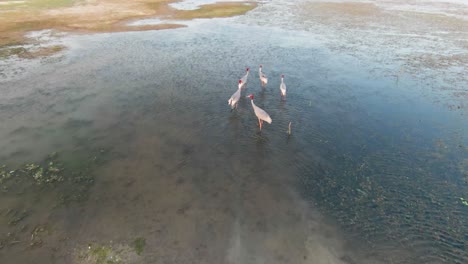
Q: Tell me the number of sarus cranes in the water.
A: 5